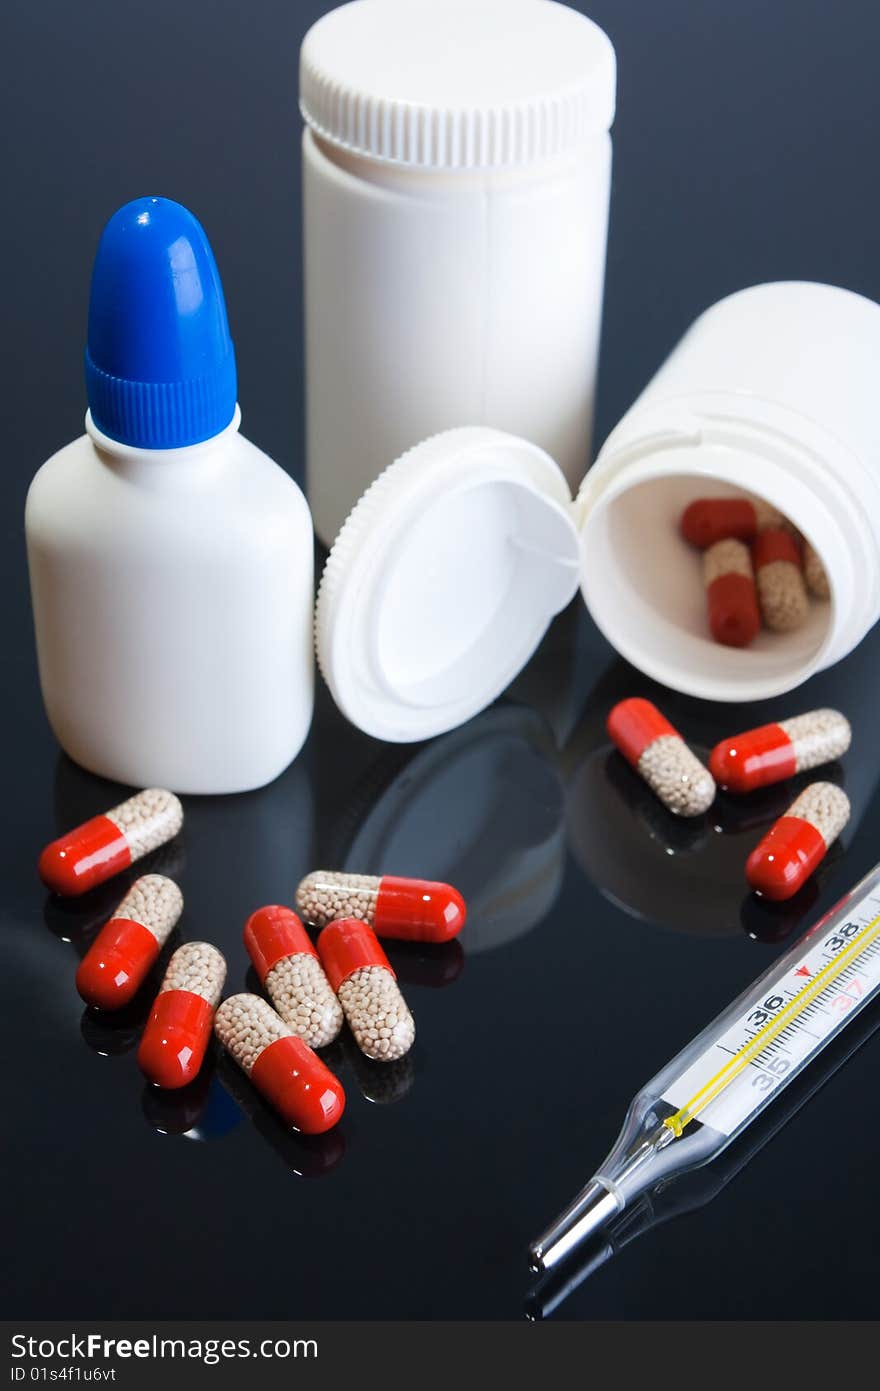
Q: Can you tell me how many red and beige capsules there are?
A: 14